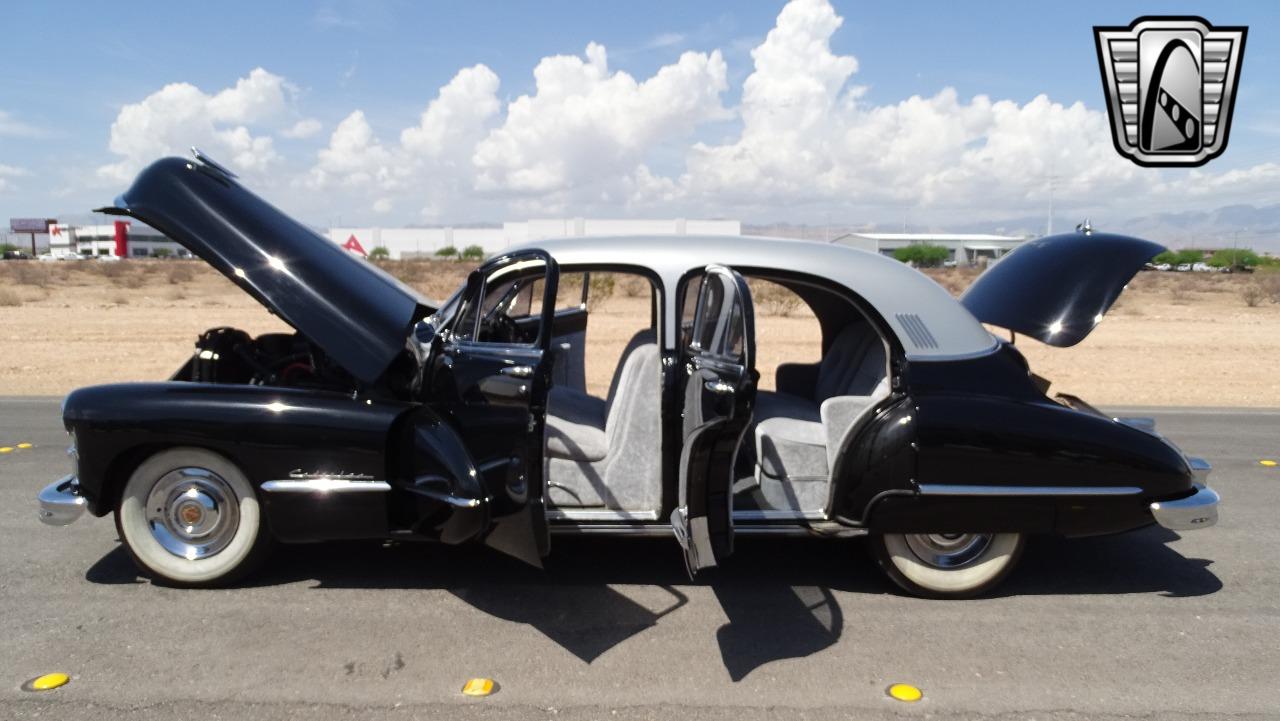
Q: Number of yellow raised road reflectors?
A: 6